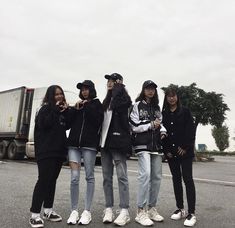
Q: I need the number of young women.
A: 5